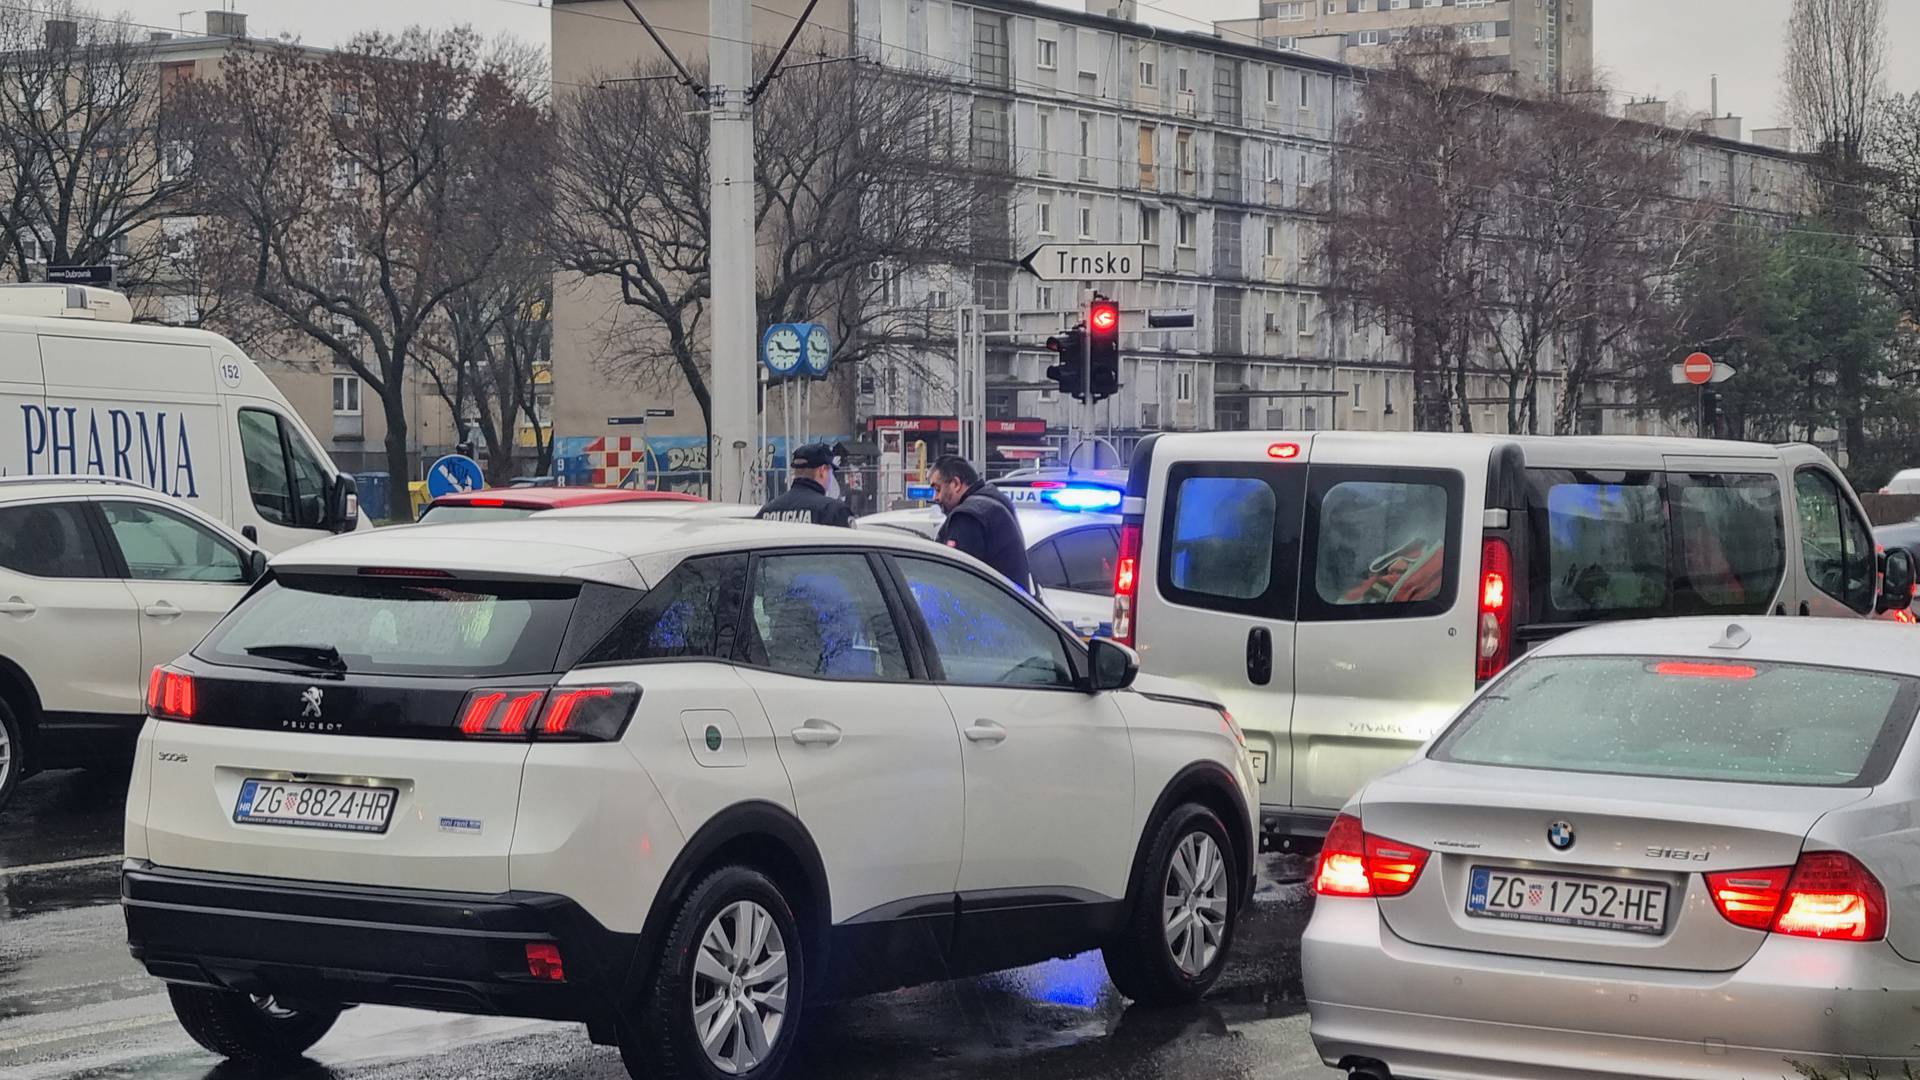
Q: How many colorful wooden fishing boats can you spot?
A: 0